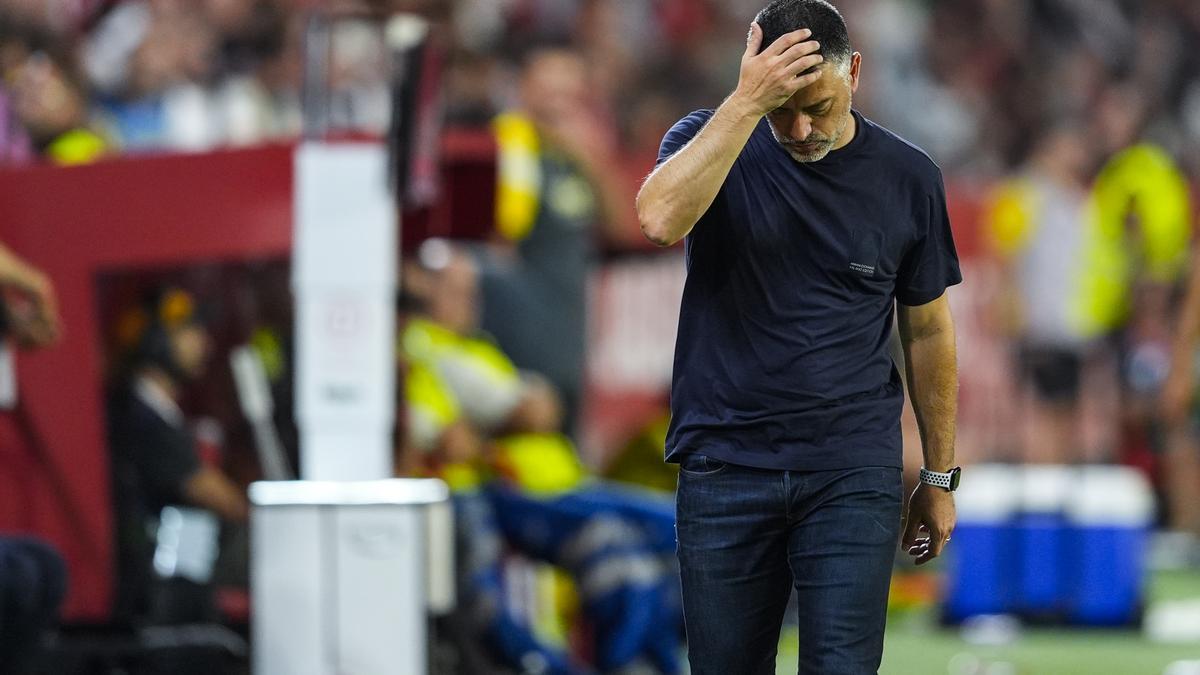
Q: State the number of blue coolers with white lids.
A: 3